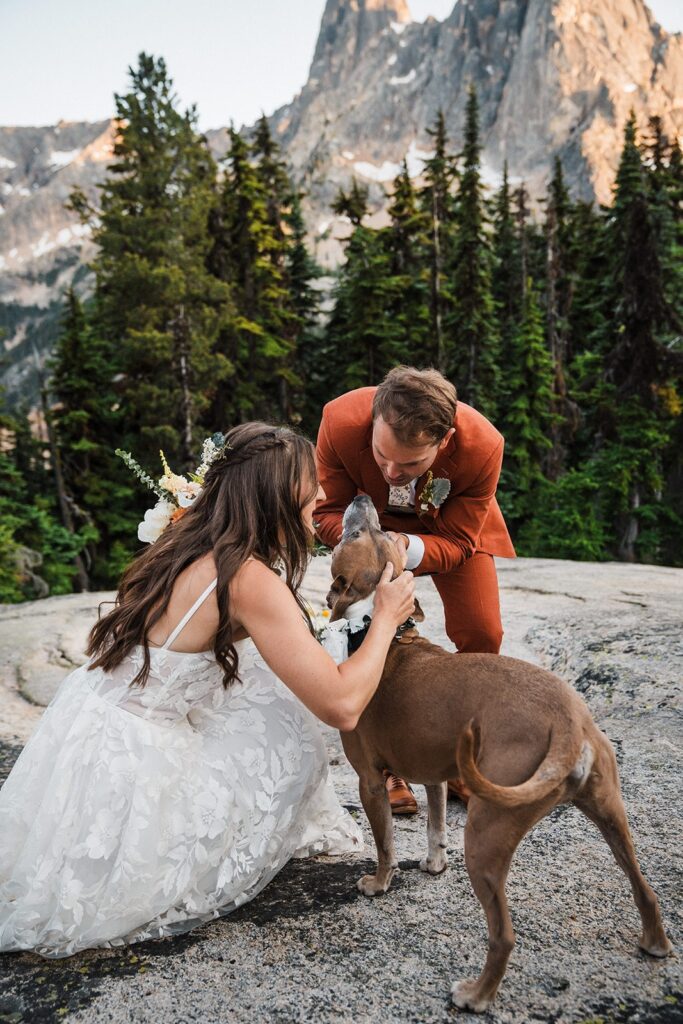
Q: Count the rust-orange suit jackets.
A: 1